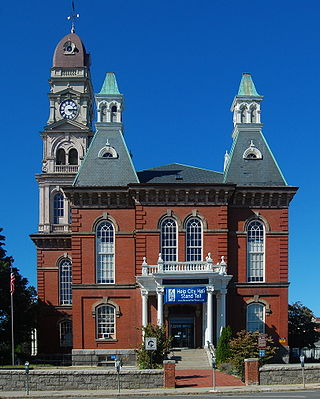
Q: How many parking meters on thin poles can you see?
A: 4